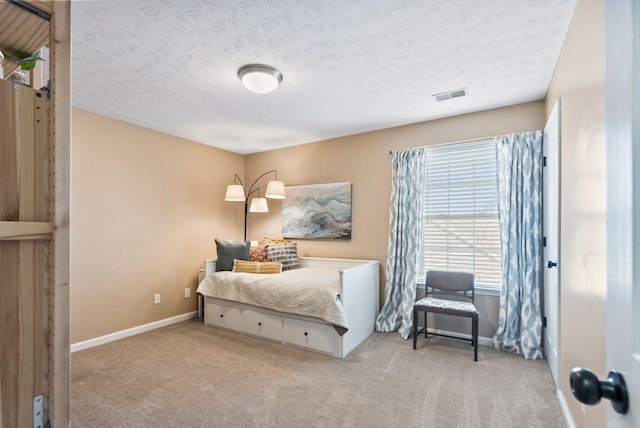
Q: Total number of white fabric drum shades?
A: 3